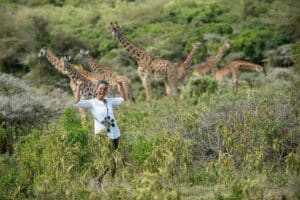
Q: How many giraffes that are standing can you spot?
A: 7